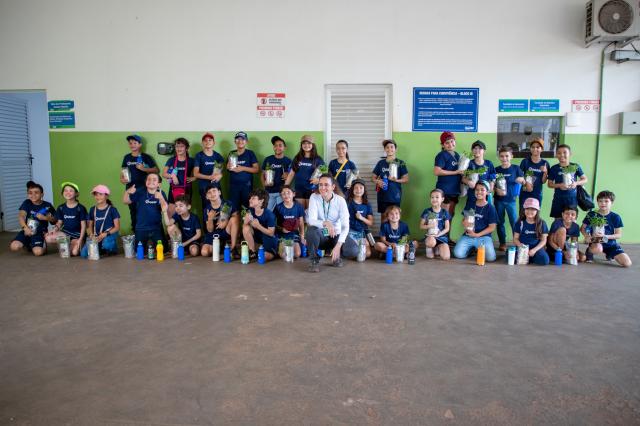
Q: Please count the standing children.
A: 13